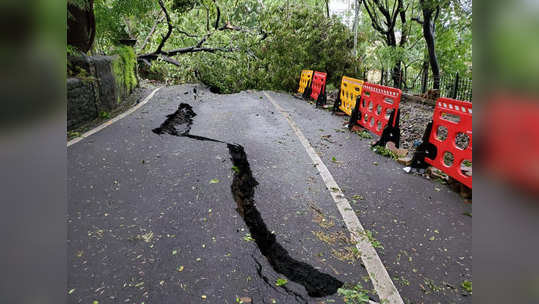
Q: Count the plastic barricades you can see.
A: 5